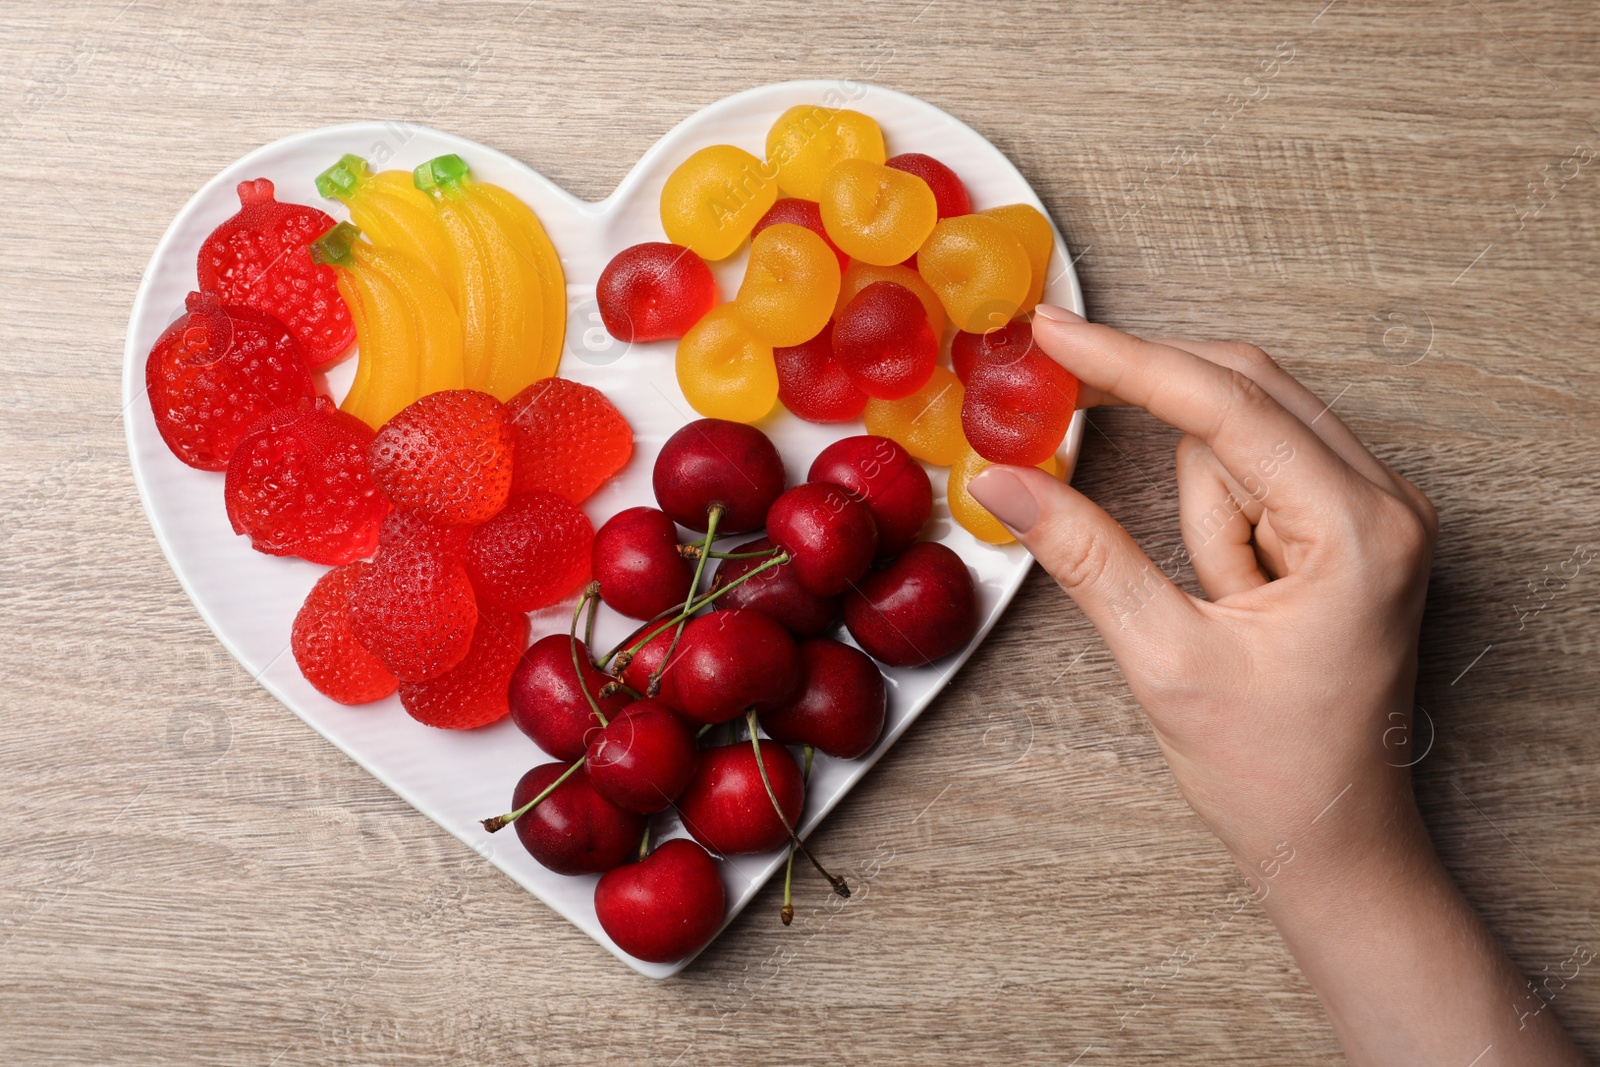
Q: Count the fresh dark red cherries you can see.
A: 14